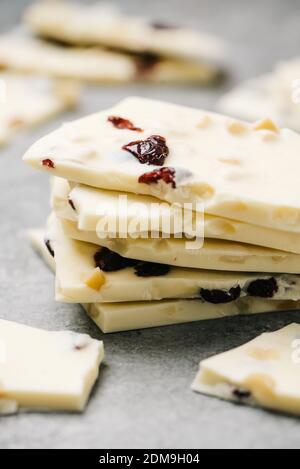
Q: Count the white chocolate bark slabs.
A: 11